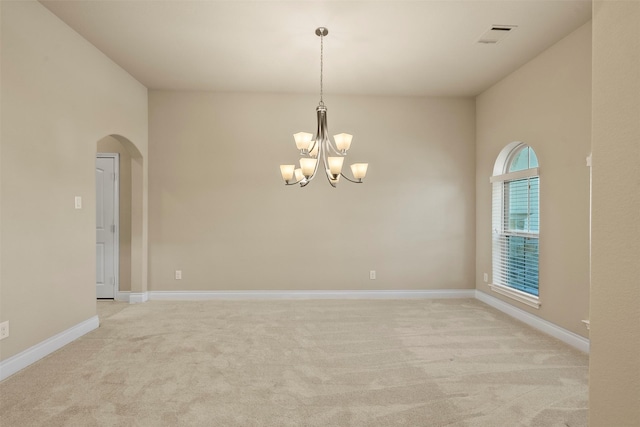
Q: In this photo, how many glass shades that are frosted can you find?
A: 9